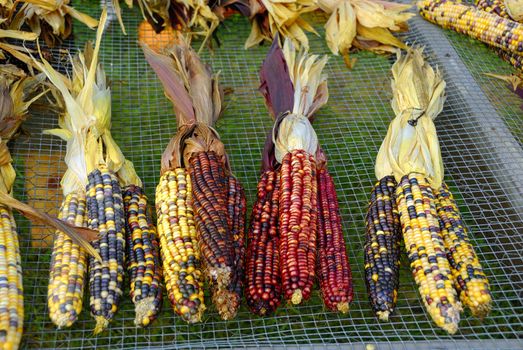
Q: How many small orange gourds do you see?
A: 1